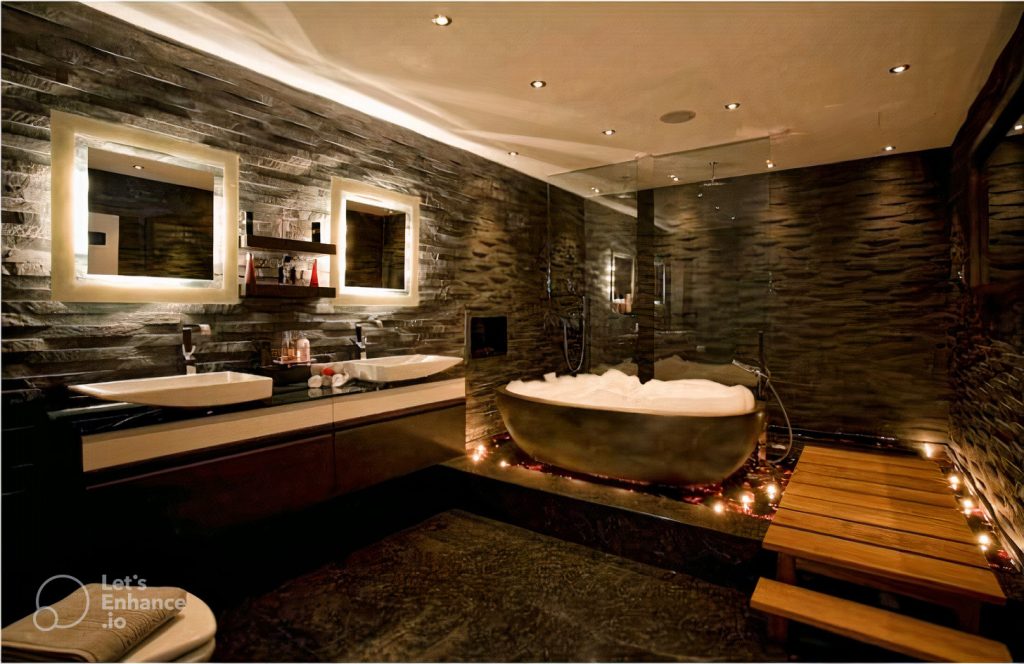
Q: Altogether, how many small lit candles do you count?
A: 10